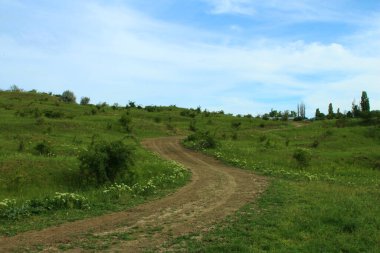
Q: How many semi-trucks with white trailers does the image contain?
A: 0